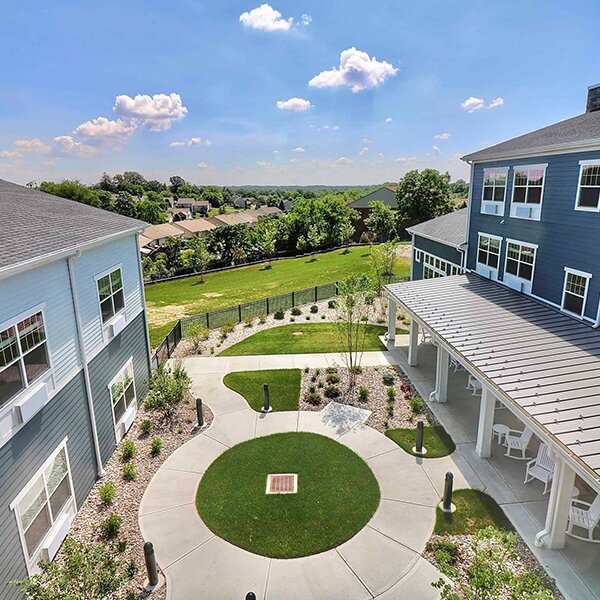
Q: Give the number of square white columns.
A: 5